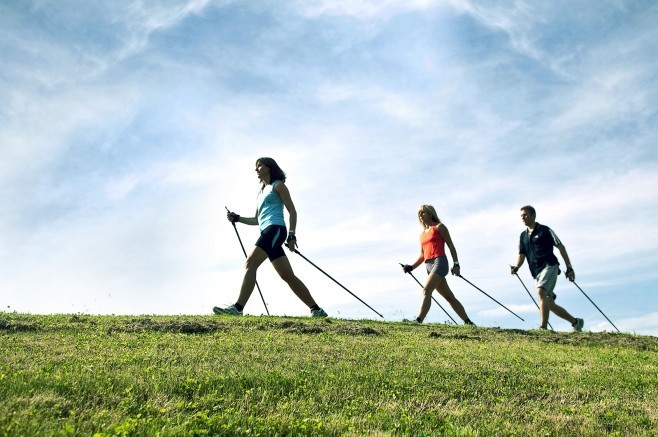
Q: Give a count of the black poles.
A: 6